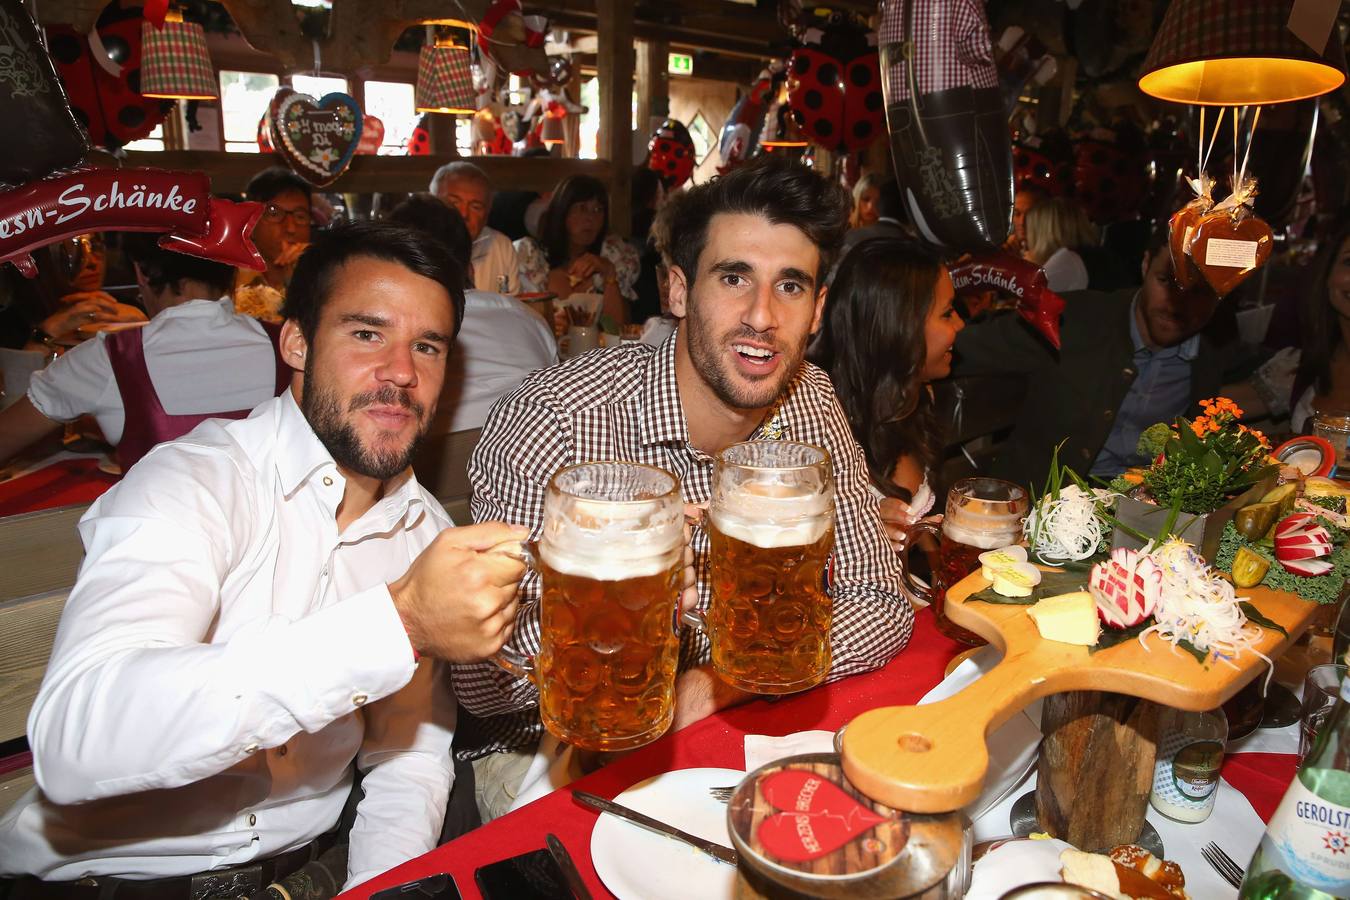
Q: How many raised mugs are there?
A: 2